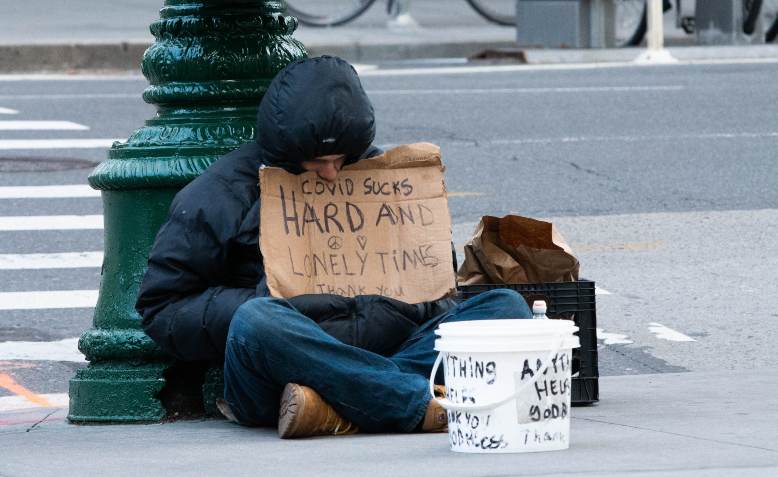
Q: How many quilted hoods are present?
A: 1